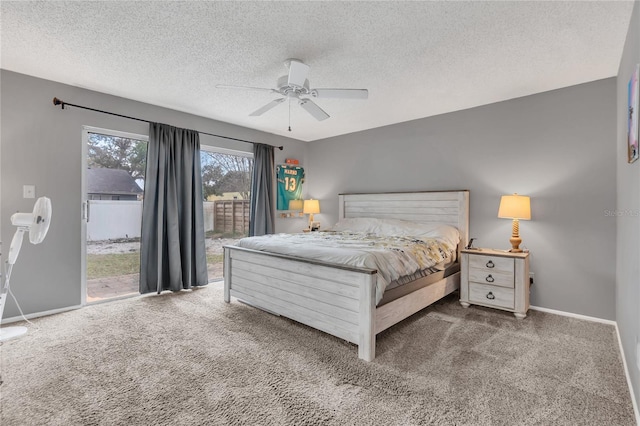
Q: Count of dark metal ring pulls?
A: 3